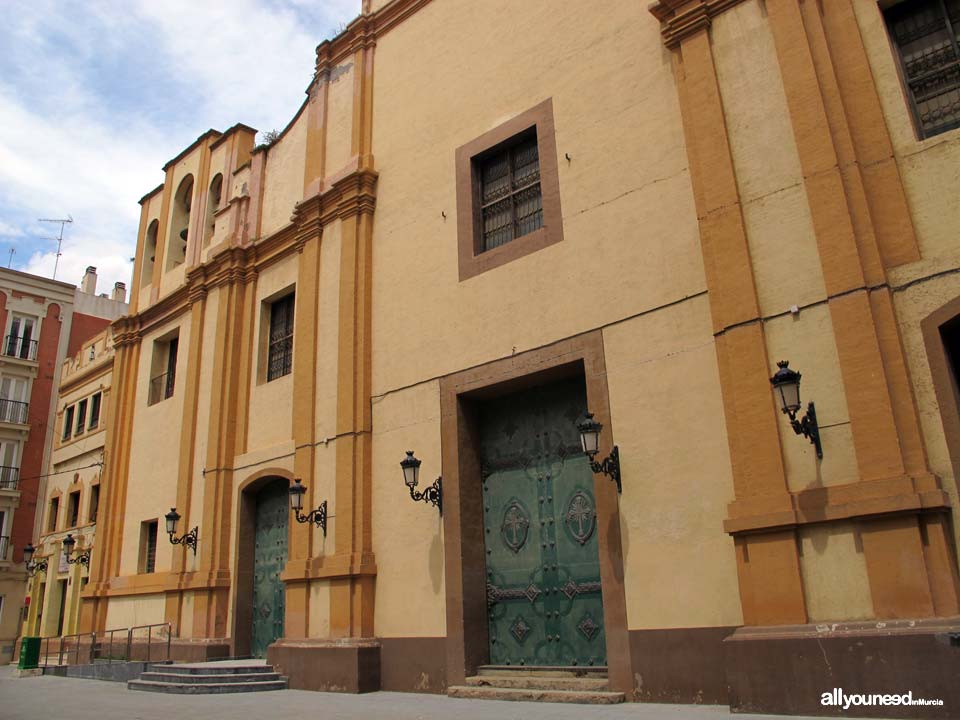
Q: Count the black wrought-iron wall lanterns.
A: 7